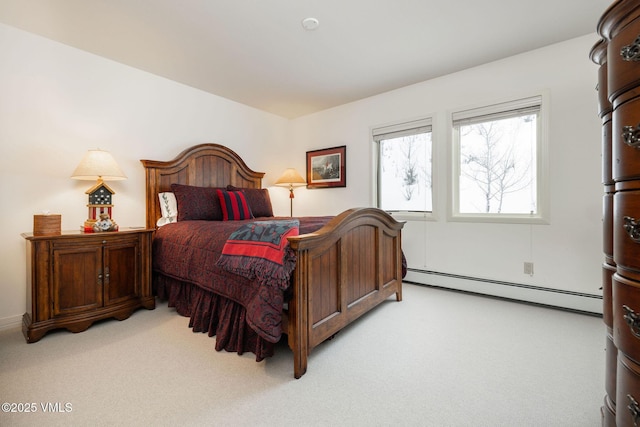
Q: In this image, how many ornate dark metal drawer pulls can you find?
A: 5